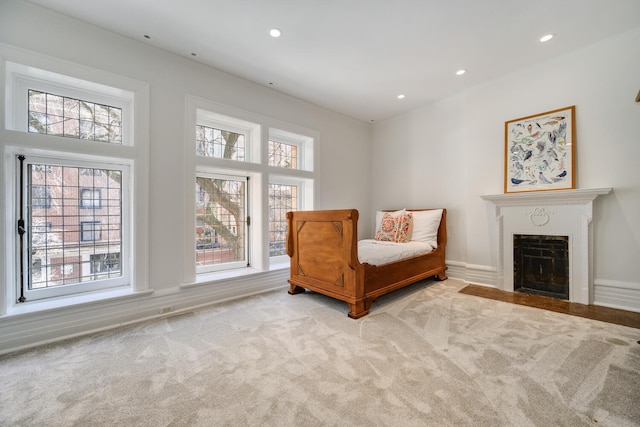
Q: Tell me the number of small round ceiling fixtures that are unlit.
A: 4